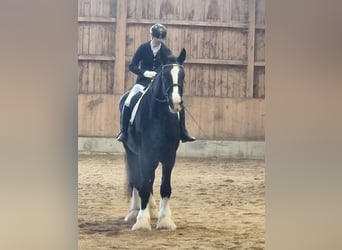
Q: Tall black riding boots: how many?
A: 2